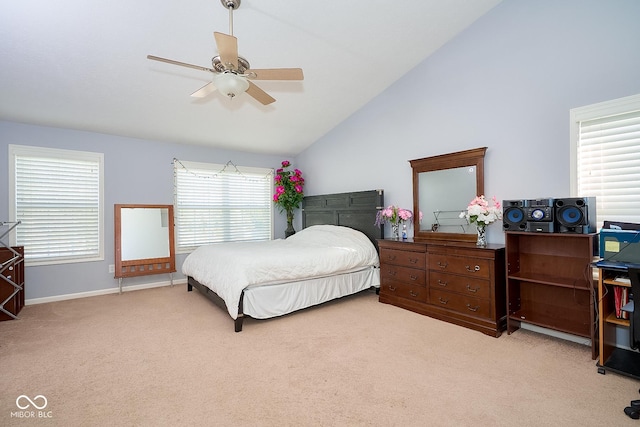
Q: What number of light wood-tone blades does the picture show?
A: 5